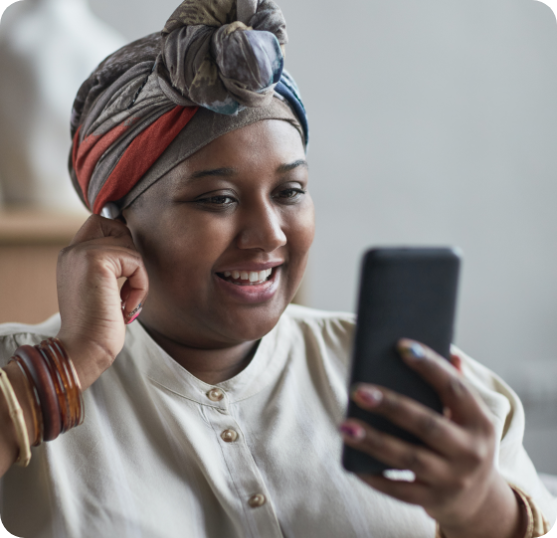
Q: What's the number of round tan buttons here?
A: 3